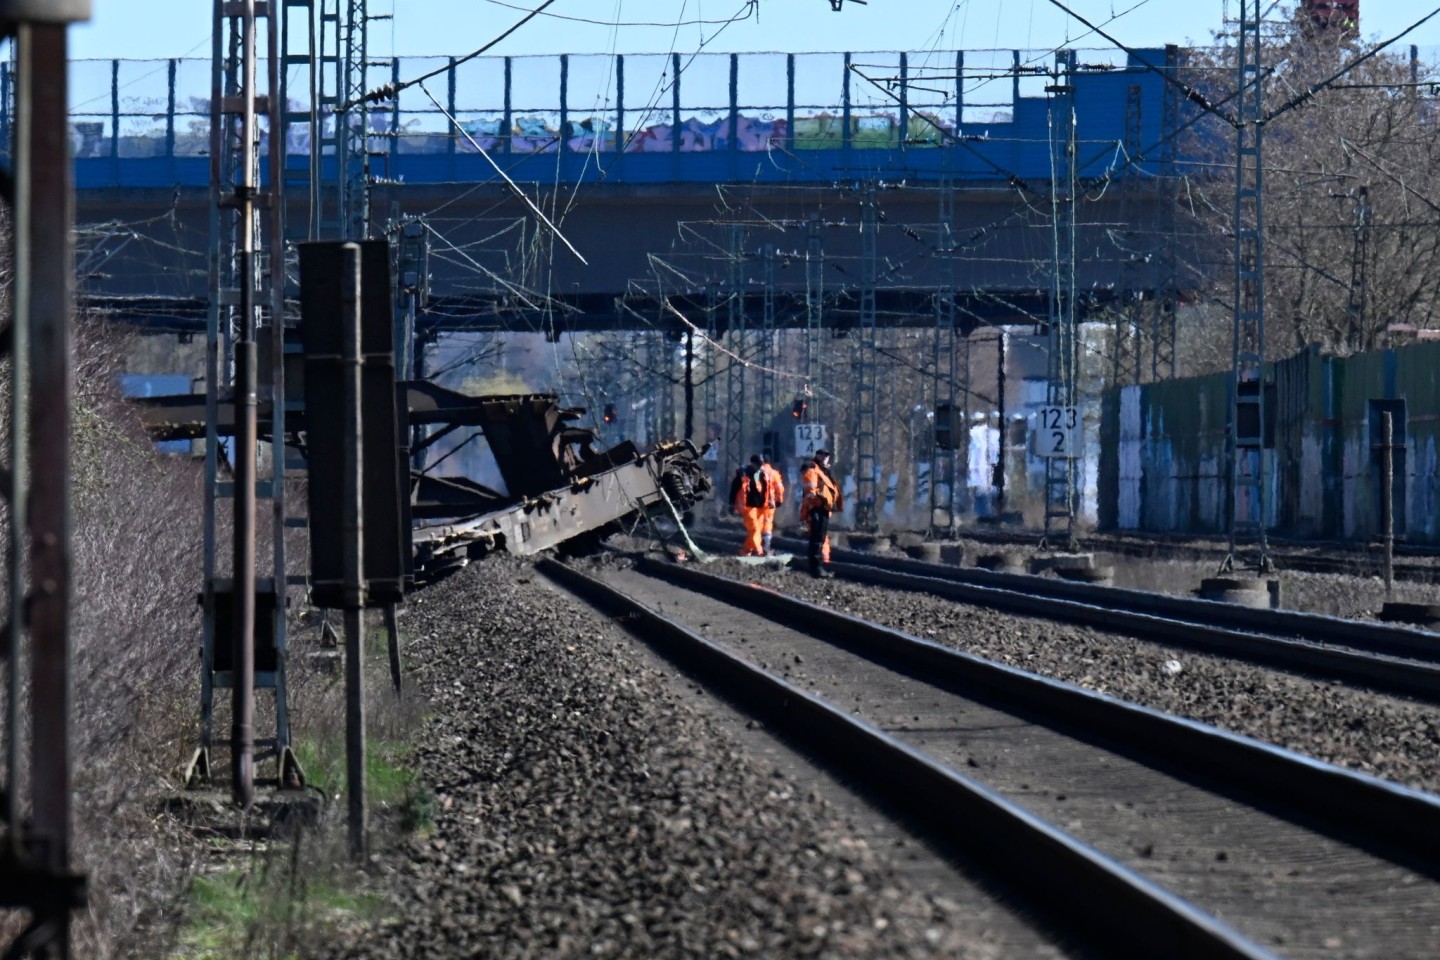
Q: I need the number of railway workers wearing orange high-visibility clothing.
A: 3